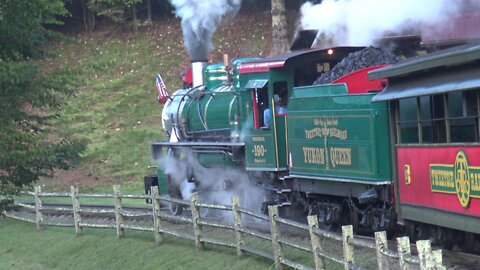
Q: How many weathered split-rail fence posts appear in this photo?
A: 13